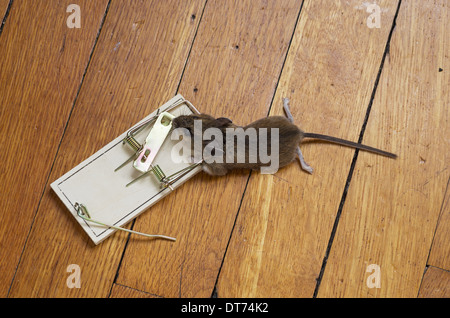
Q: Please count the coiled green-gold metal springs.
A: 2